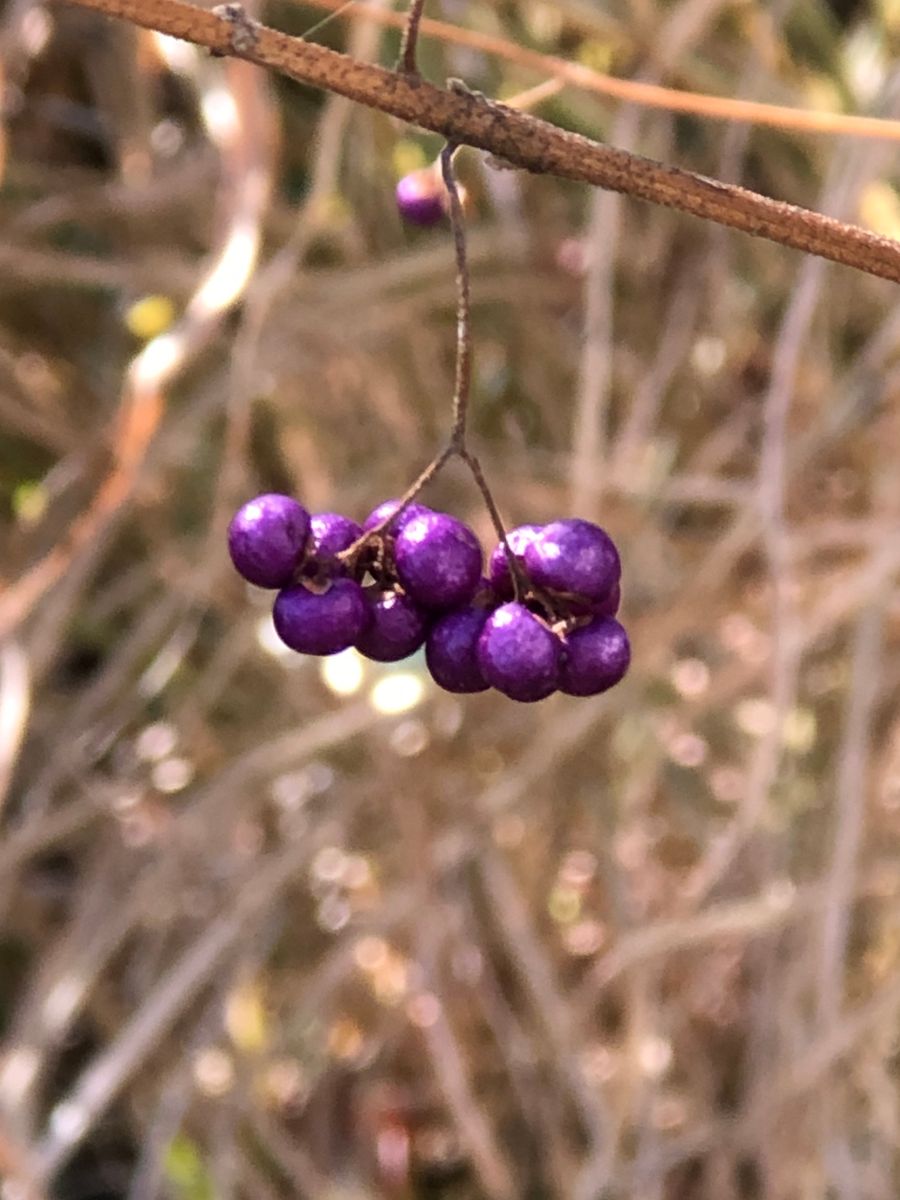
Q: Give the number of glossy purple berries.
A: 13